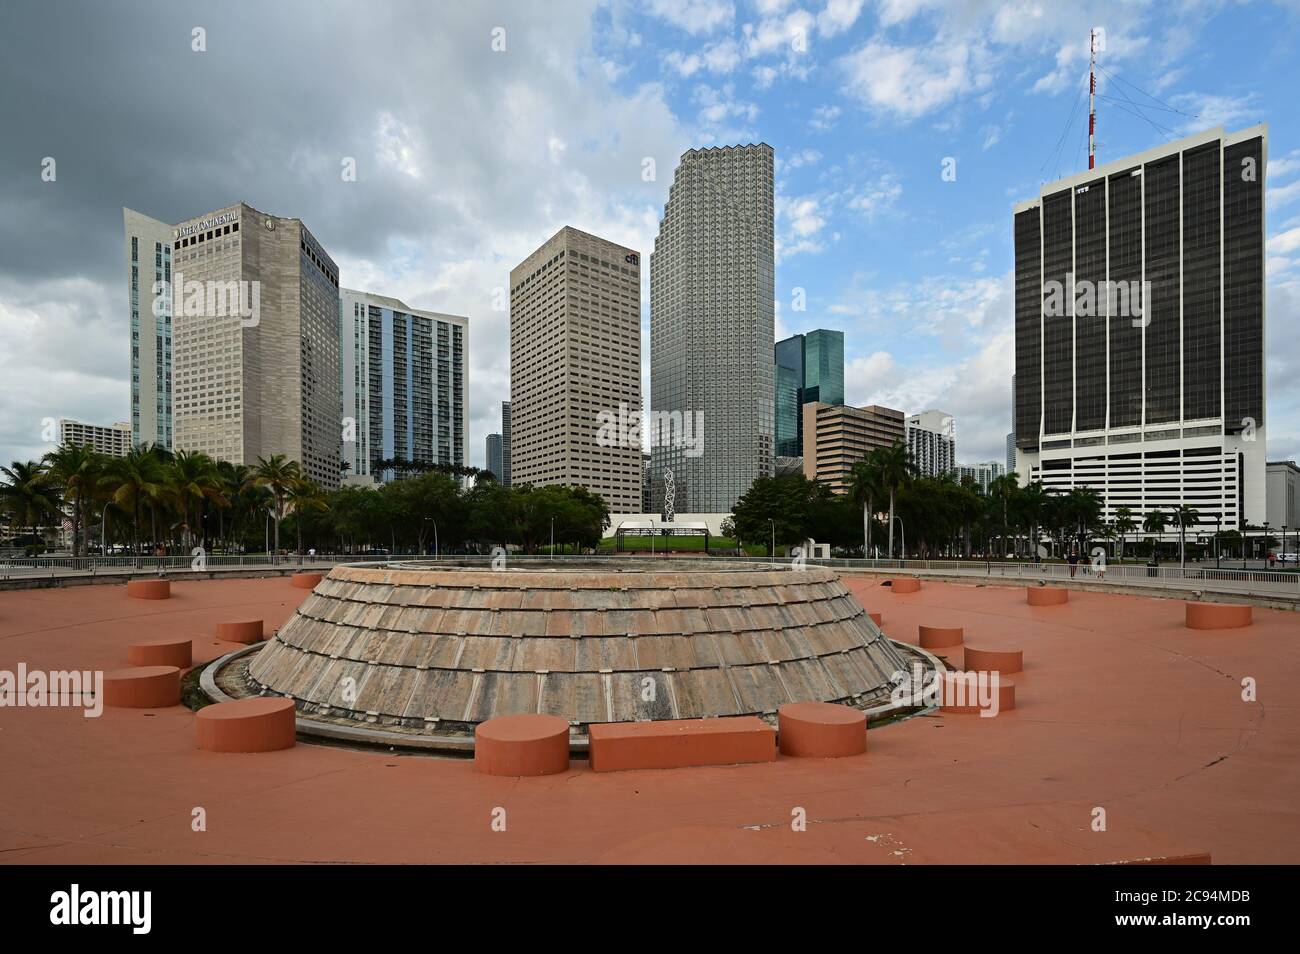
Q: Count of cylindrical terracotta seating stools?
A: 15